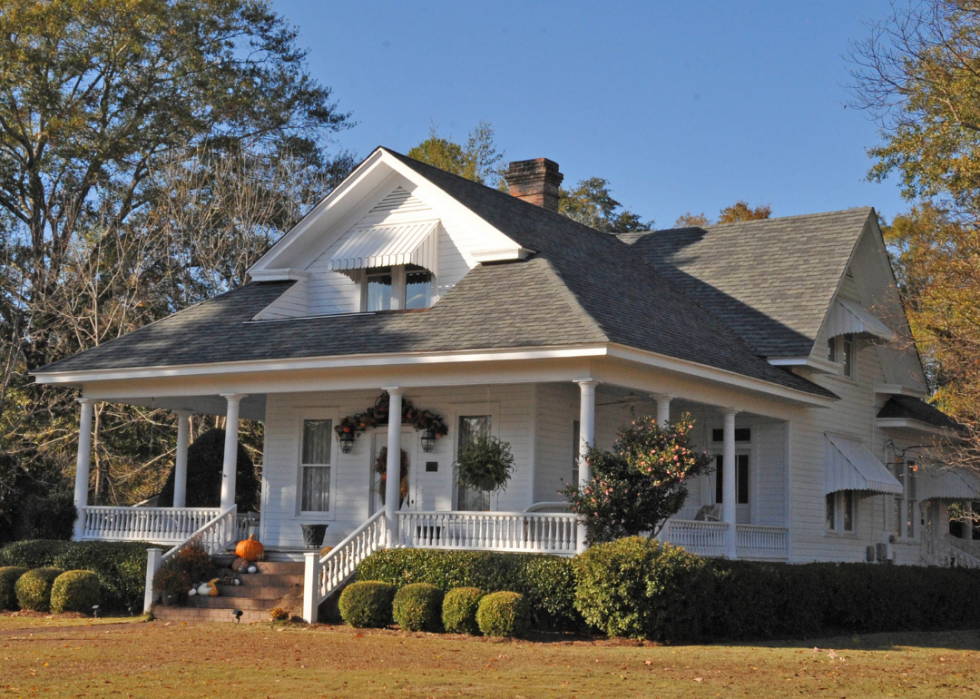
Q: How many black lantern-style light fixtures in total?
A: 2